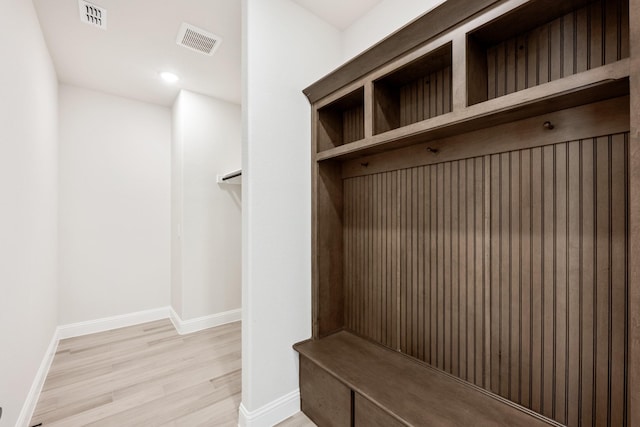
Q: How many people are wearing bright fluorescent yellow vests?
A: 0